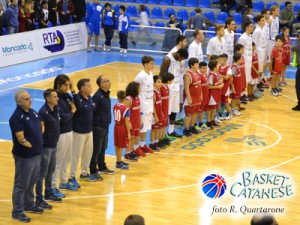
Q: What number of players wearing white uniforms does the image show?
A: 10